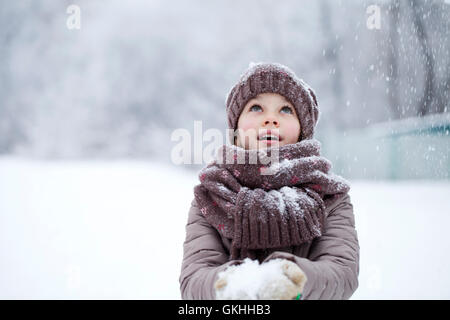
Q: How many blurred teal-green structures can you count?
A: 1